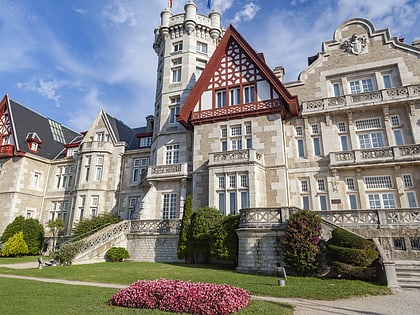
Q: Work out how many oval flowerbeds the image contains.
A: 1